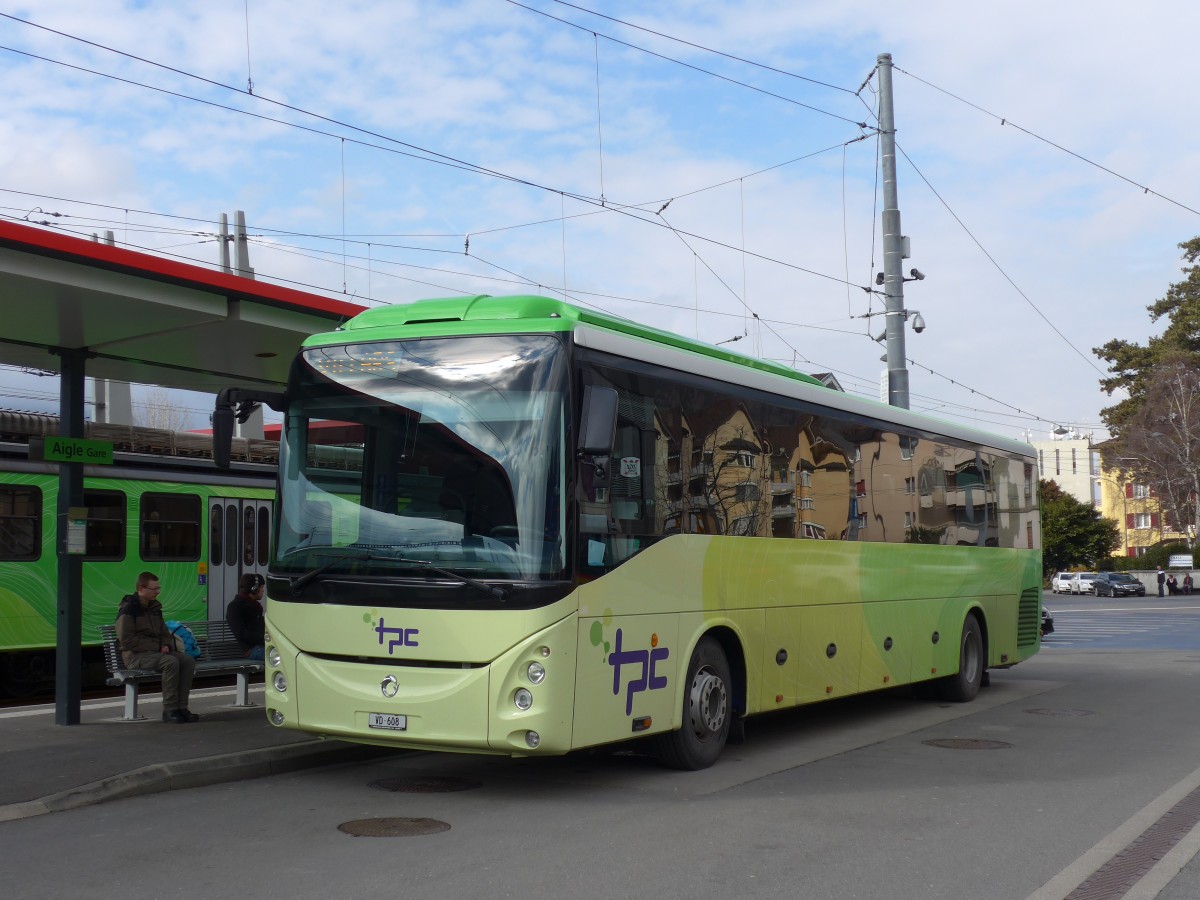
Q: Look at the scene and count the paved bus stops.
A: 1